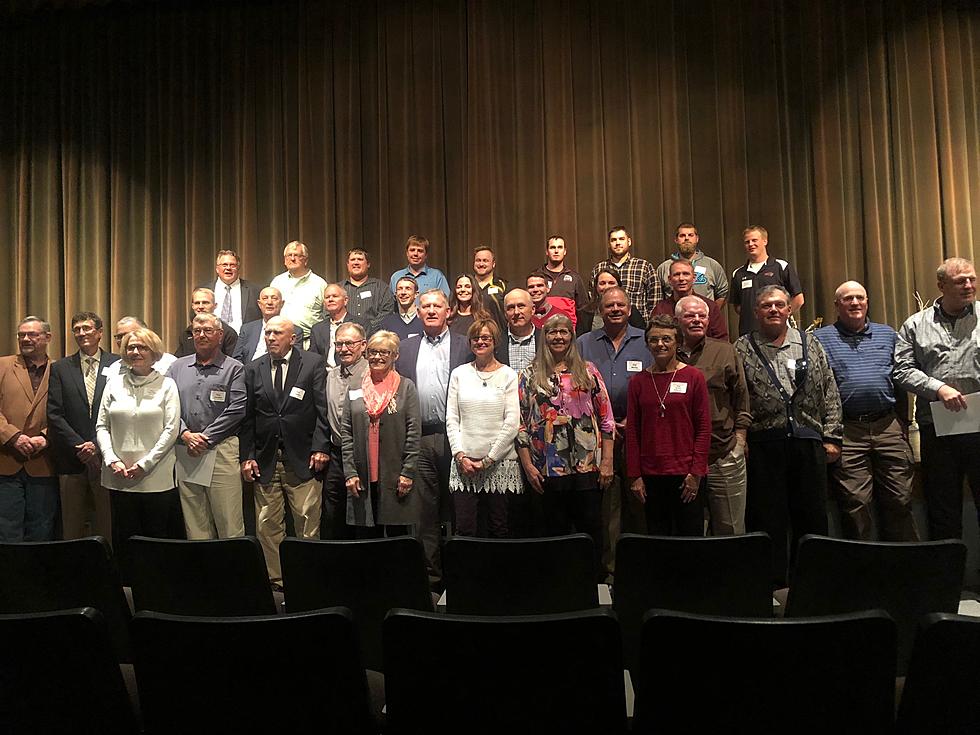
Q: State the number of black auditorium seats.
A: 11